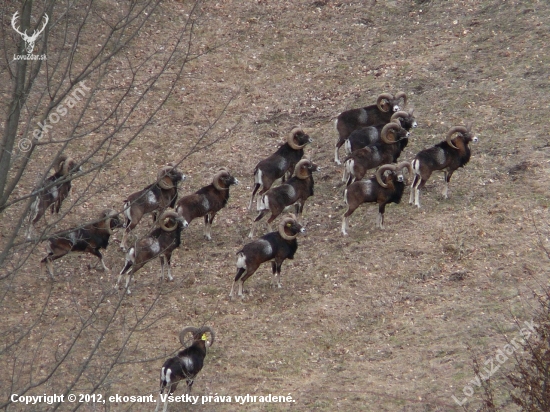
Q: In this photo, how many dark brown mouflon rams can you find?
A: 14